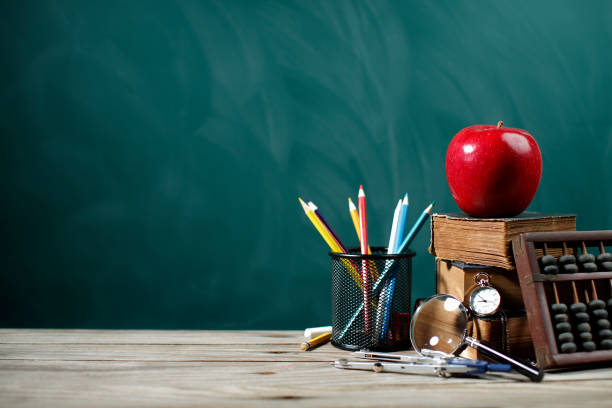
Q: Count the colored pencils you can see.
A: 7